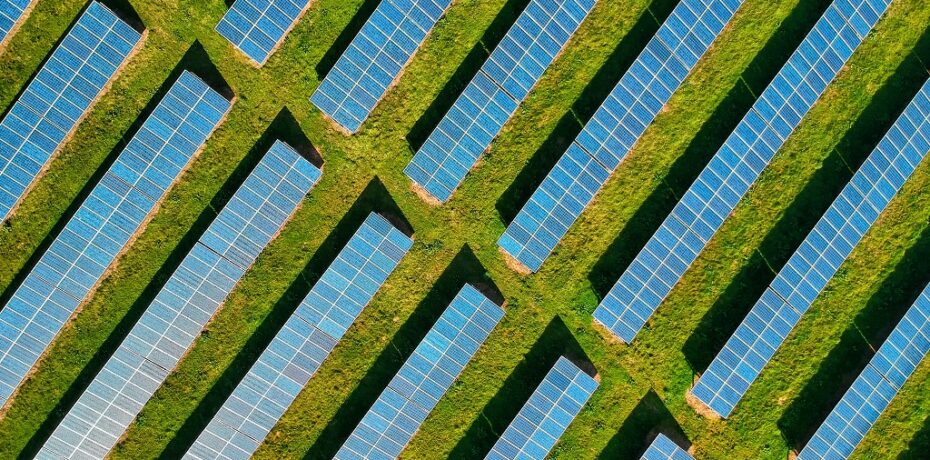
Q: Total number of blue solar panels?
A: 15